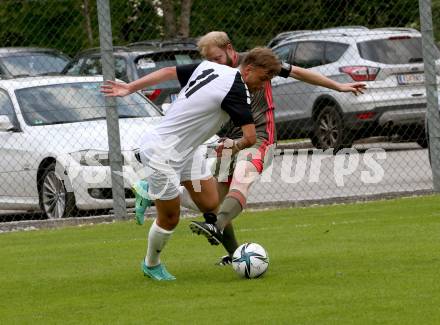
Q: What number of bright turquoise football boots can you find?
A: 2